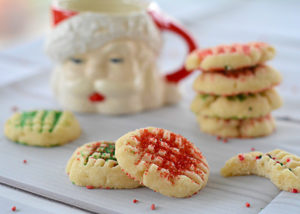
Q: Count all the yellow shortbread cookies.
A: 8